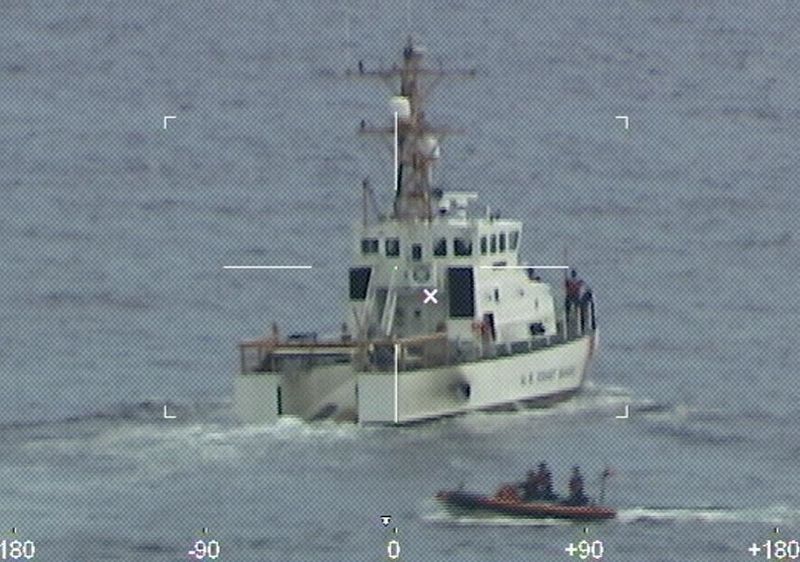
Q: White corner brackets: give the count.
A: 4